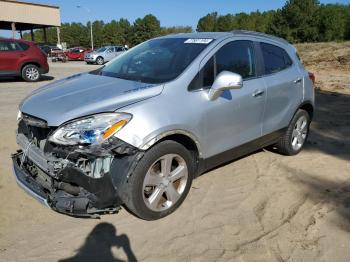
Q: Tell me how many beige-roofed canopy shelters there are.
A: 1